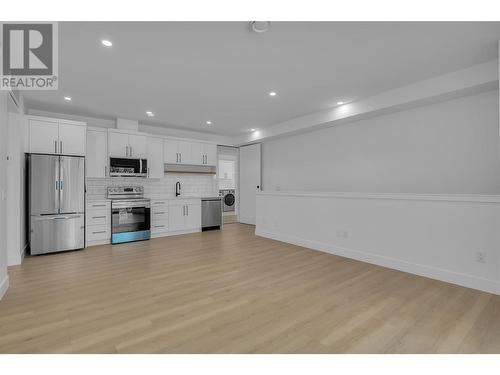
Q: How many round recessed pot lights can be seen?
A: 7